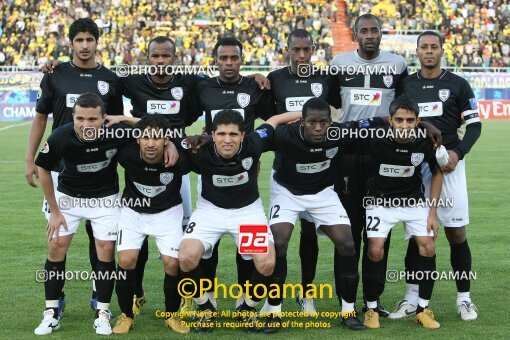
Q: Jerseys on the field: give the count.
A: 11